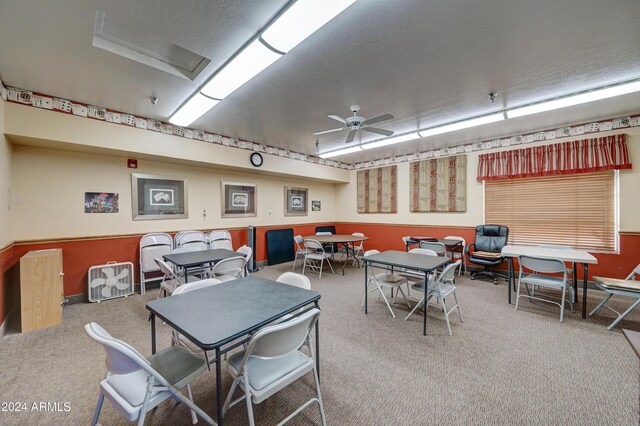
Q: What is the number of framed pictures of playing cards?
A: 3